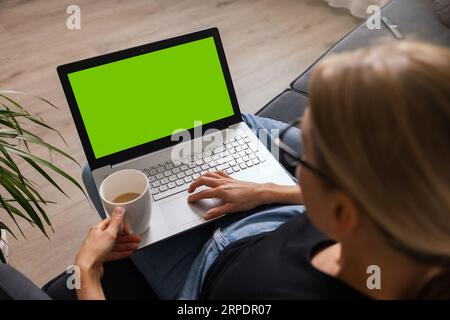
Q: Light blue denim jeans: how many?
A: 1